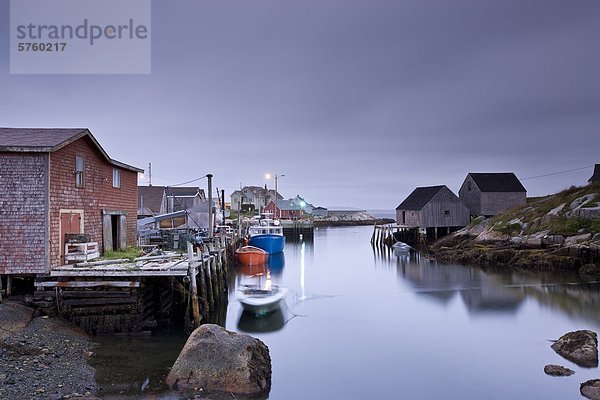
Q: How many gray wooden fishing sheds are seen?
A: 2